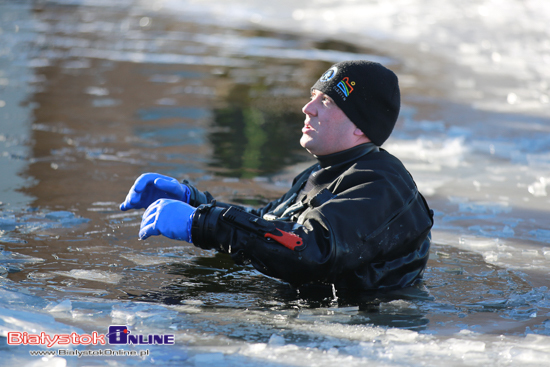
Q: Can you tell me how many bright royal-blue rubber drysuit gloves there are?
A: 2